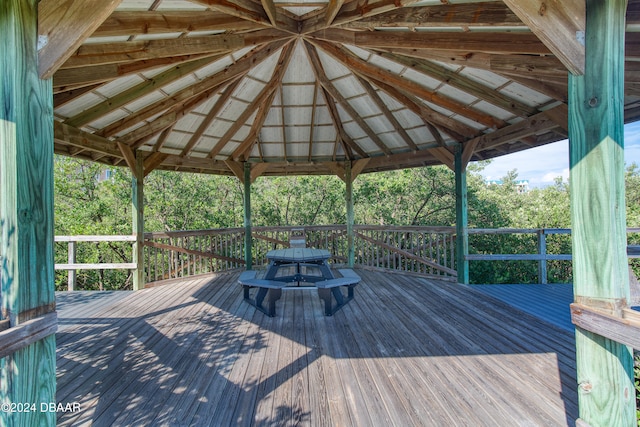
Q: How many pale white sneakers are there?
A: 0